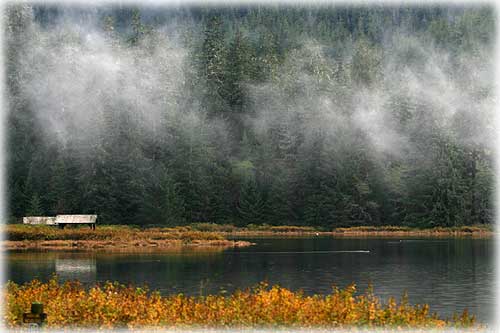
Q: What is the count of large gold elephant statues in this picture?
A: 0